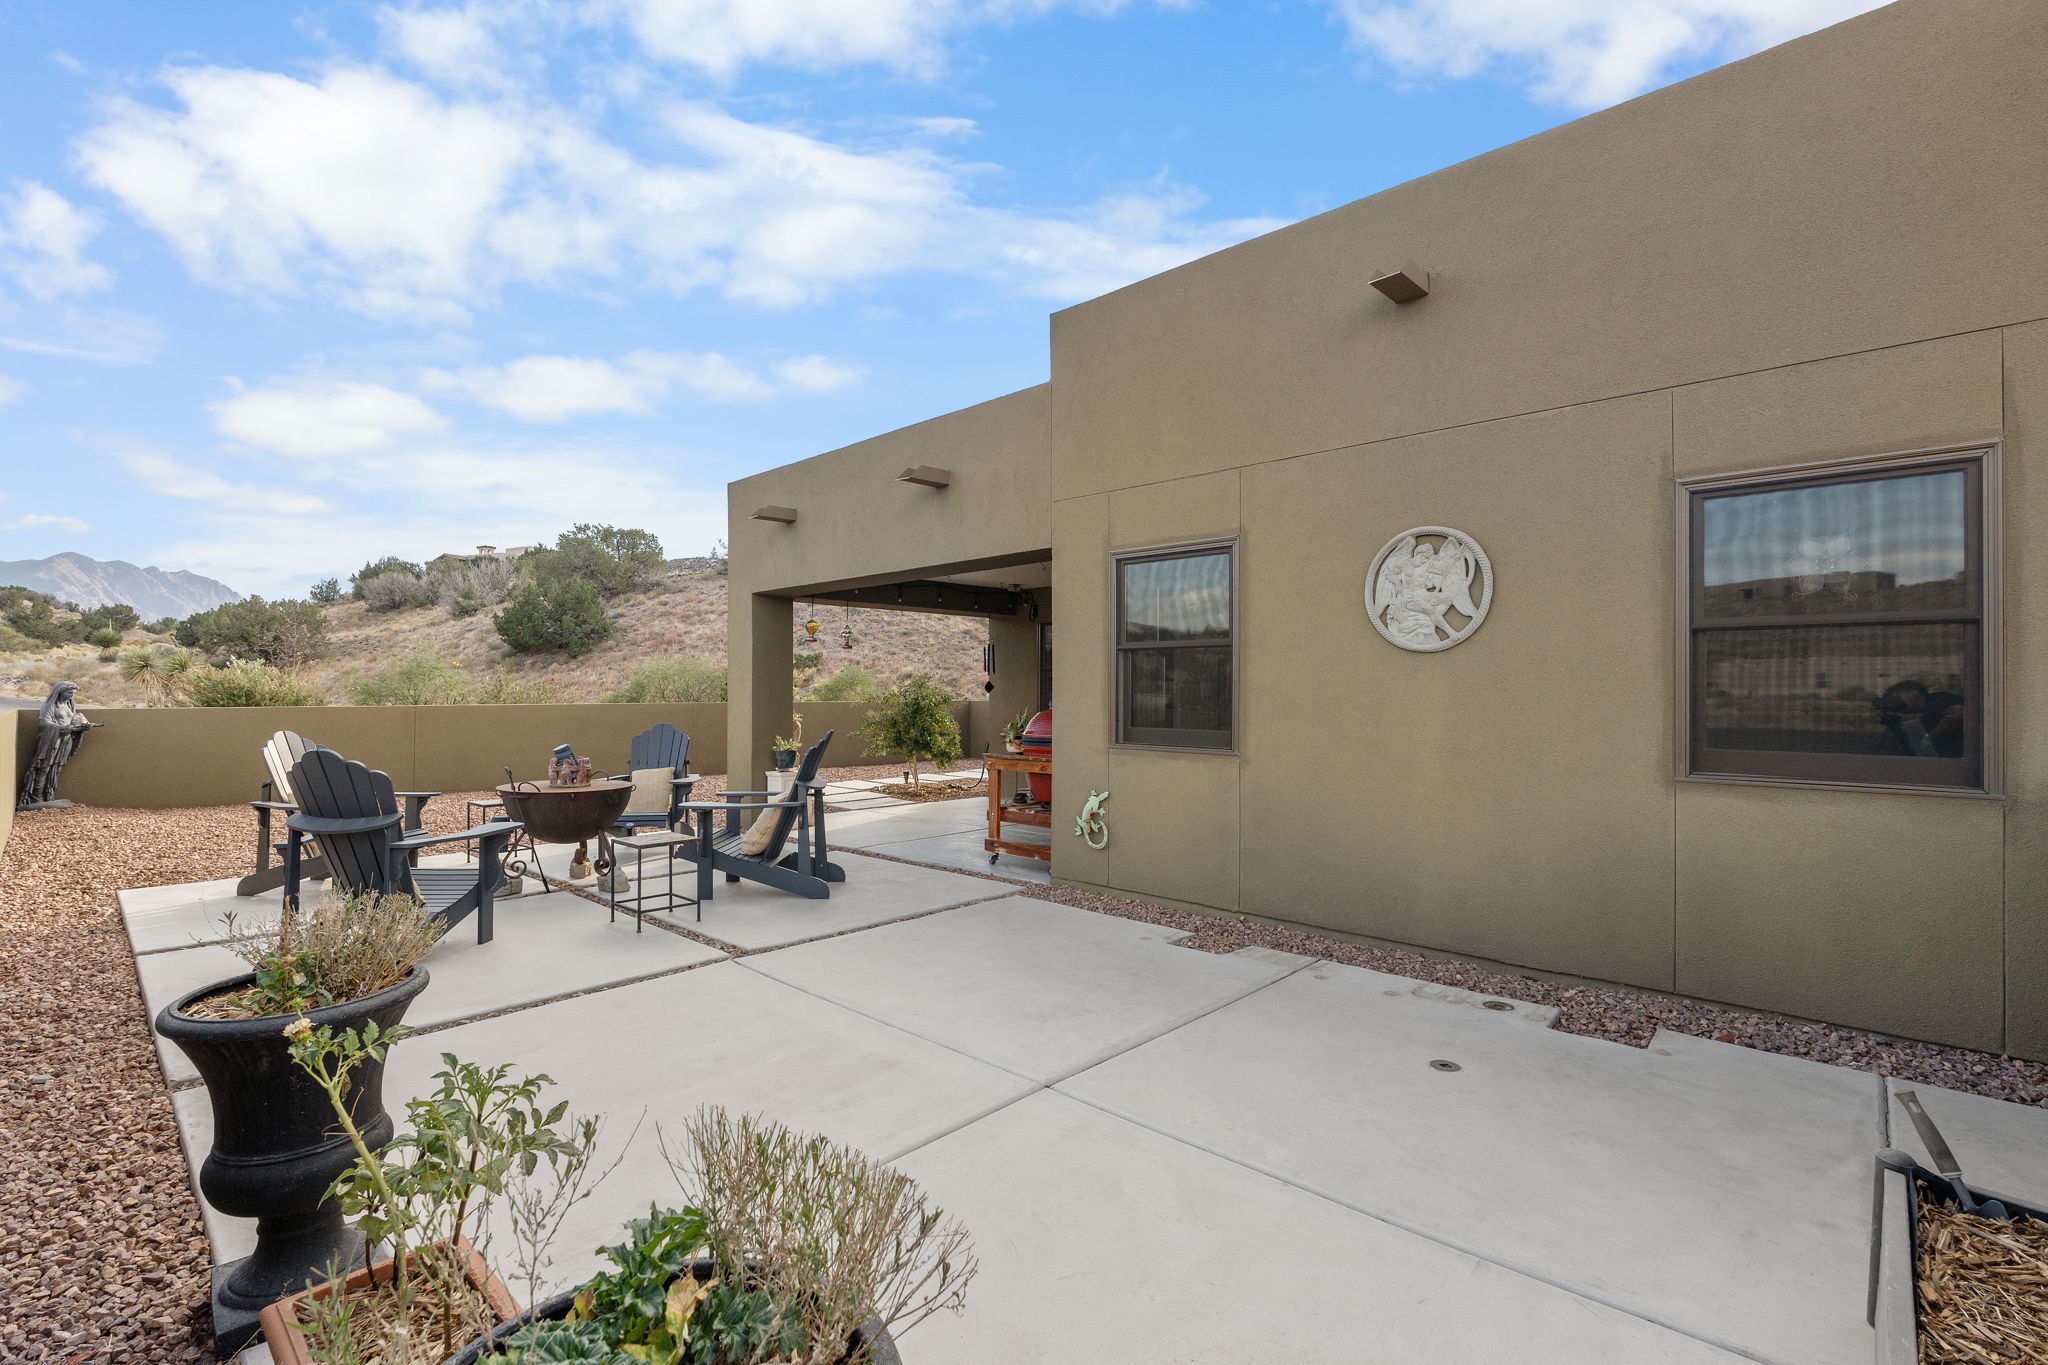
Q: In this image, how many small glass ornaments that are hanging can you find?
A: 2